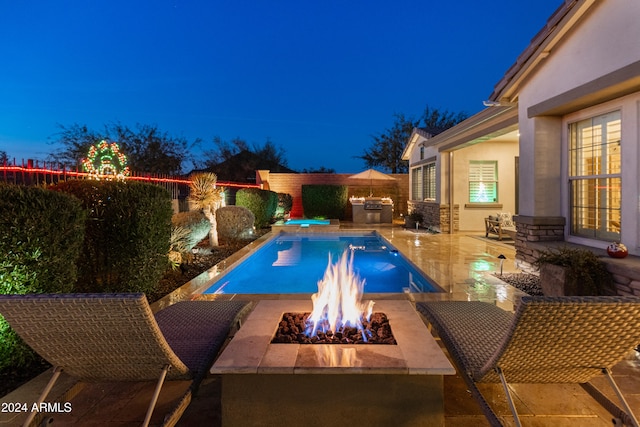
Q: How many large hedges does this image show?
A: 4